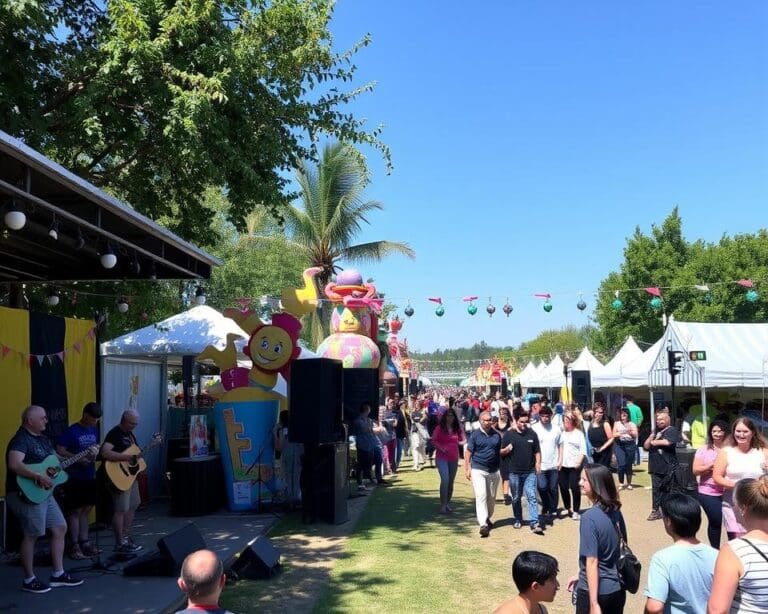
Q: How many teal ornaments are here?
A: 6